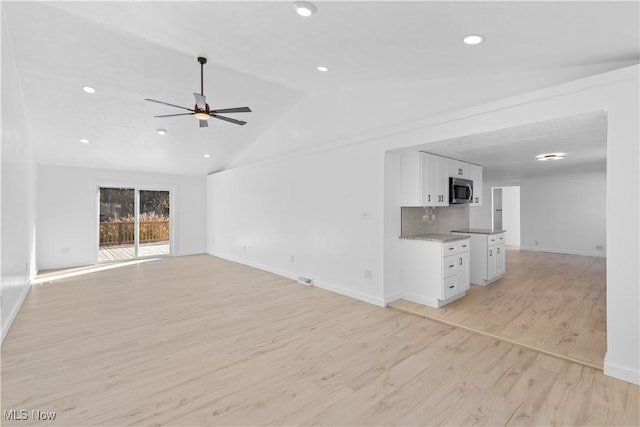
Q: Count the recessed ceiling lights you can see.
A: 7